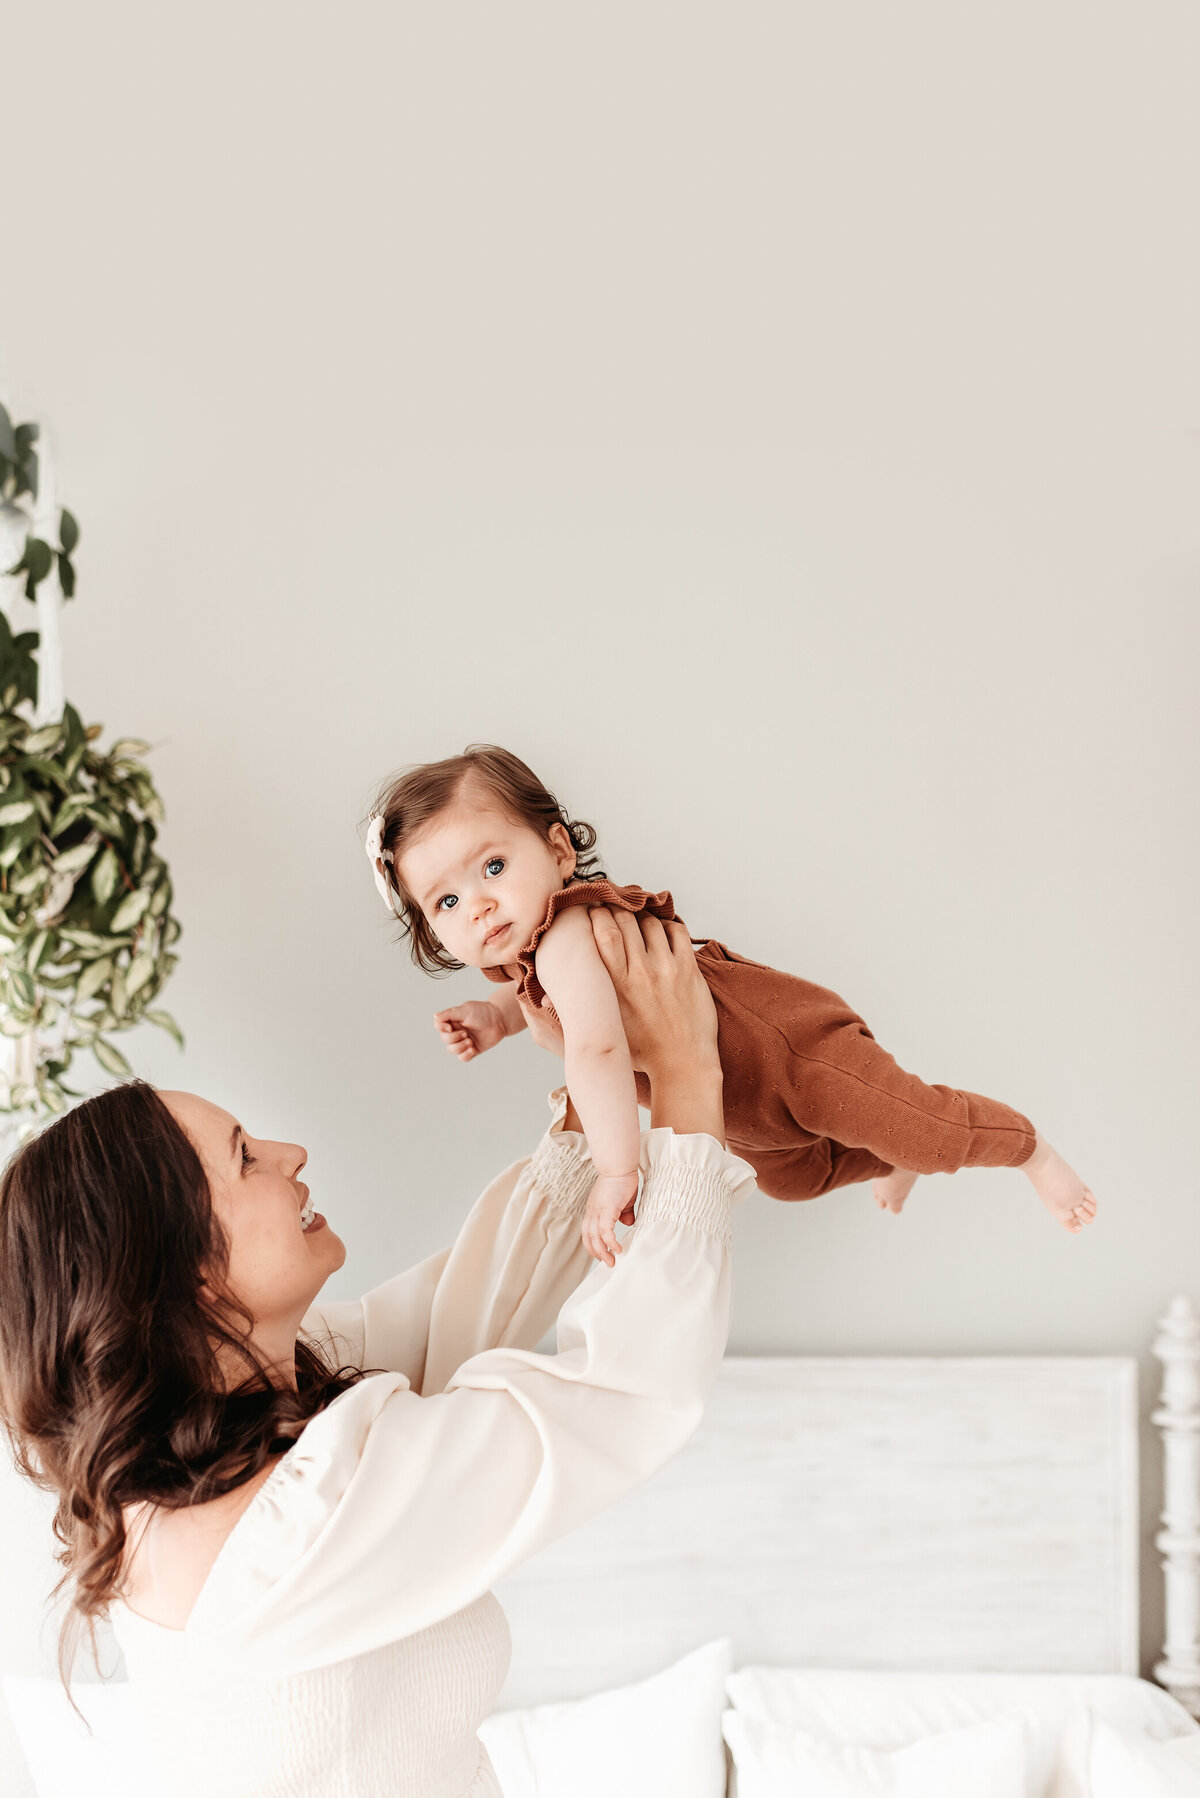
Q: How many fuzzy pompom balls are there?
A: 0